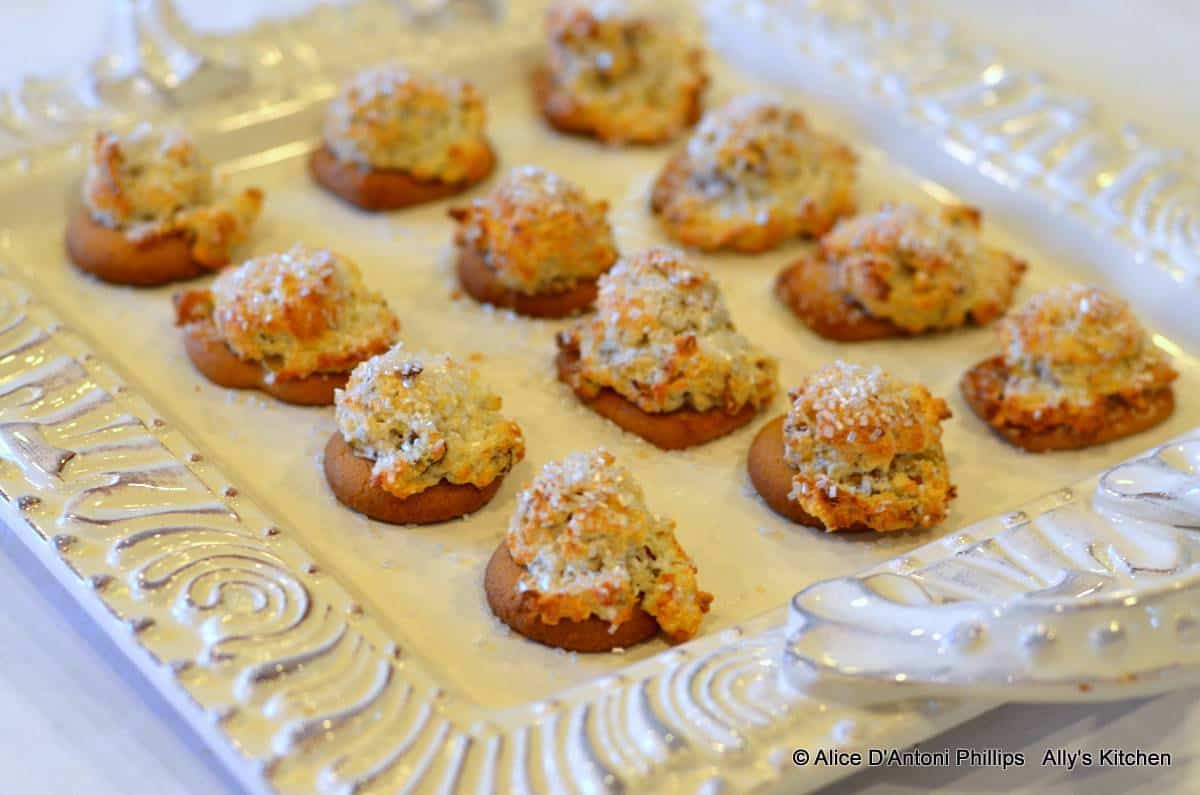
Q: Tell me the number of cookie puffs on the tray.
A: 12